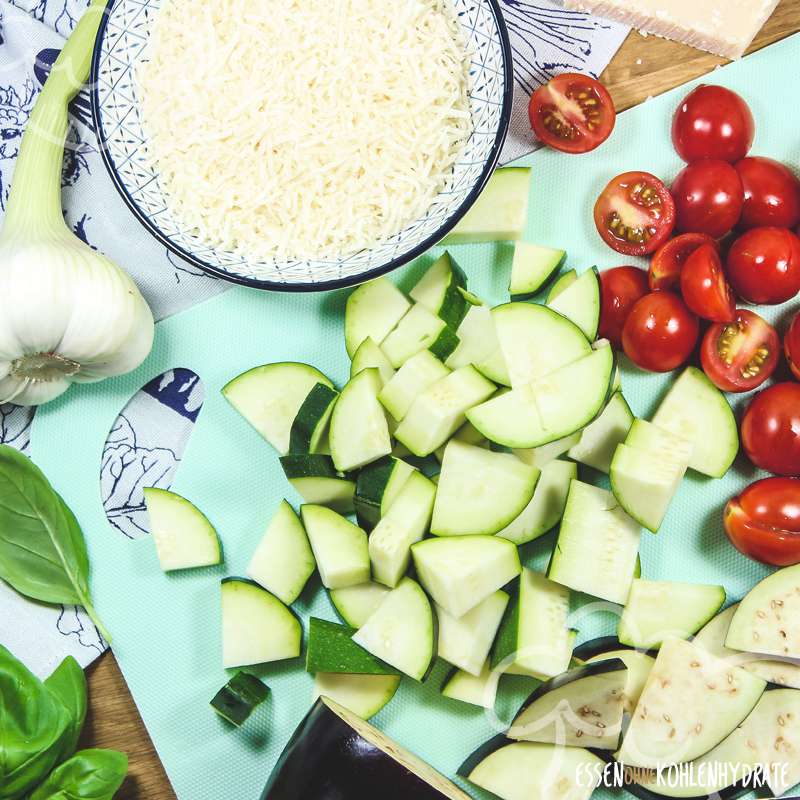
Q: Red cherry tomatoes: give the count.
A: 14